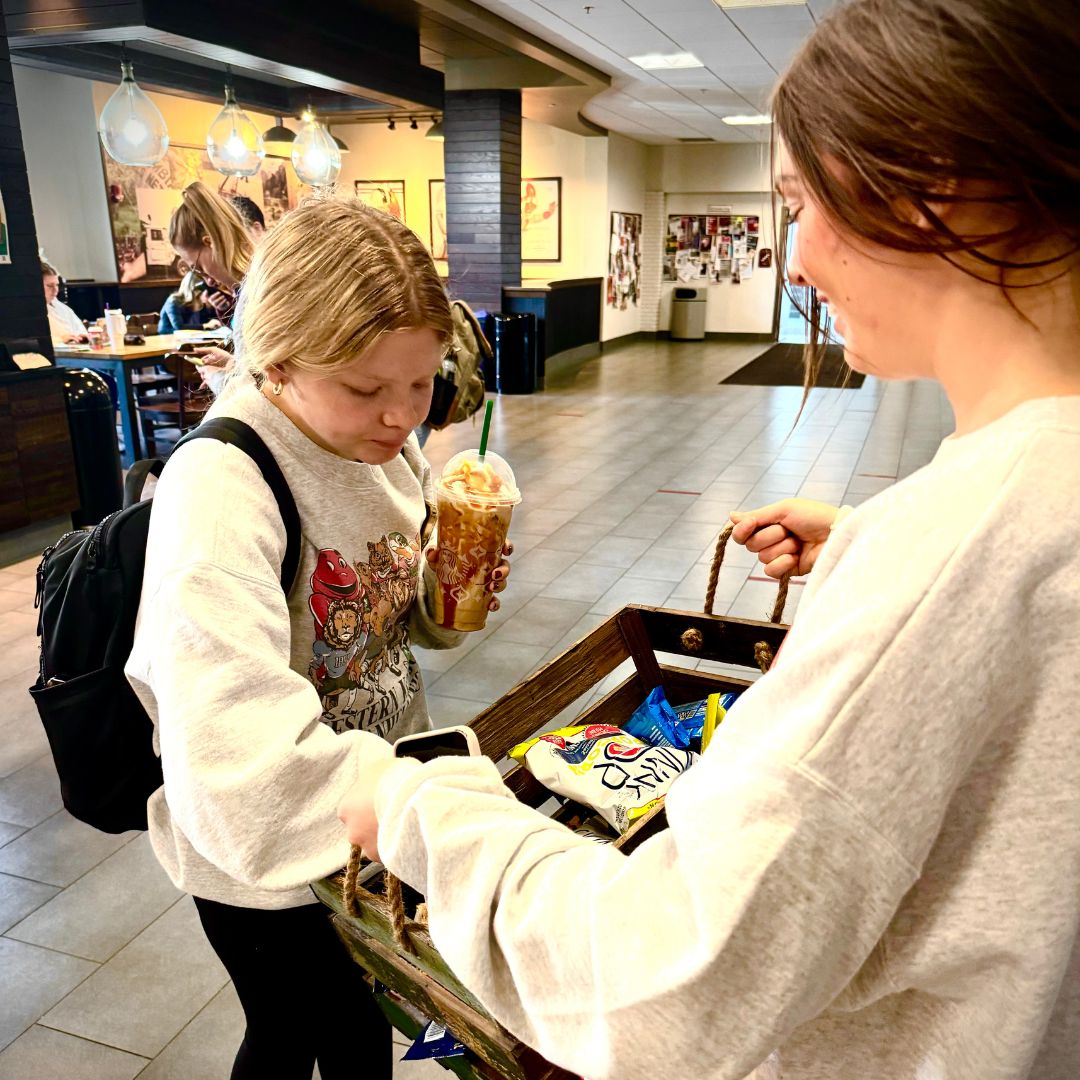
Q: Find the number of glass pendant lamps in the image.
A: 3